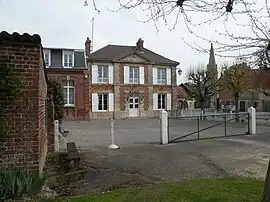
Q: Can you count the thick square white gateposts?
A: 2